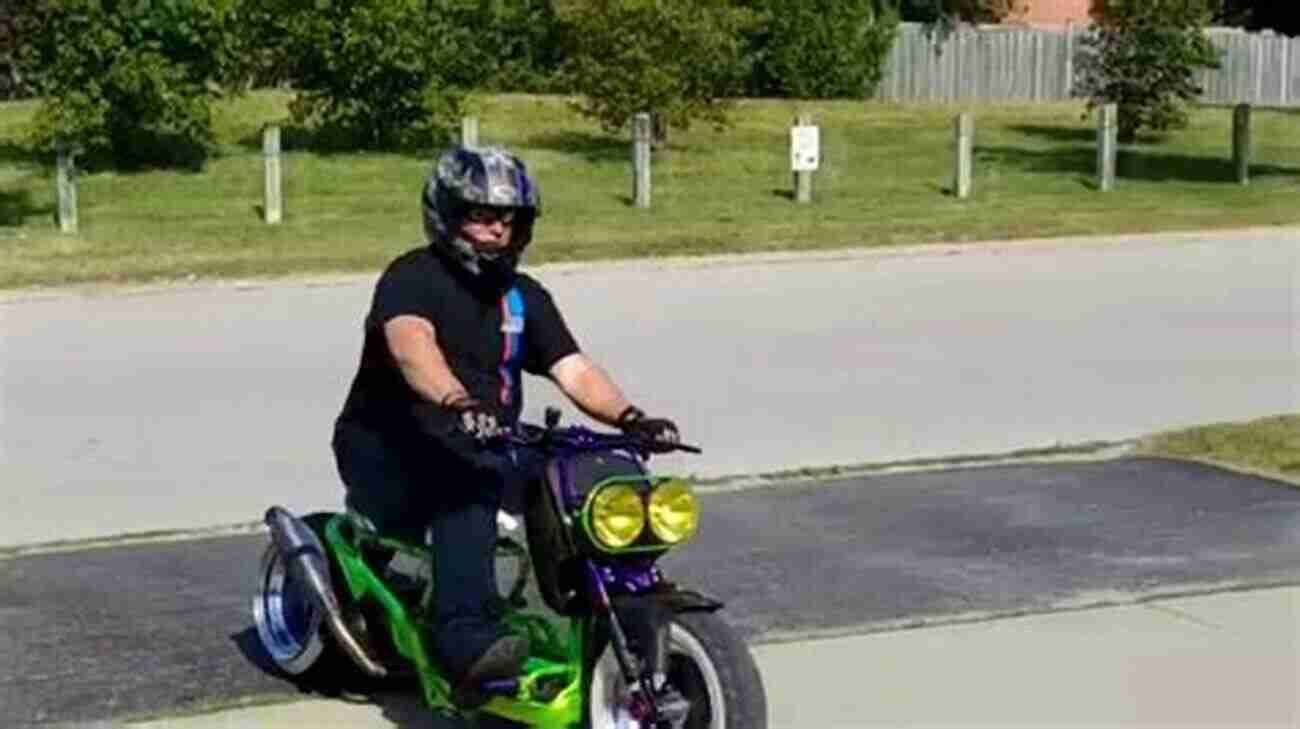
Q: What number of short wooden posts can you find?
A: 8